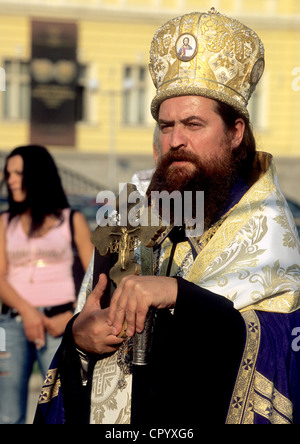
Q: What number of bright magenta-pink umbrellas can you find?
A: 0